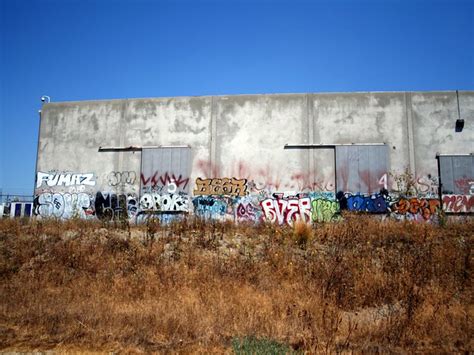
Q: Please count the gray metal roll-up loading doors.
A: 3